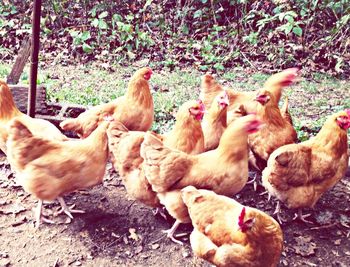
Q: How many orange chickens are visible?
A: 10